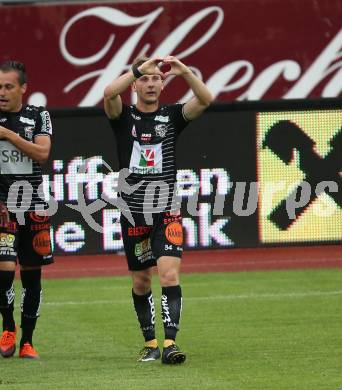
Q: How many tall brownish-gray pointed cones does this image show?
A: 0